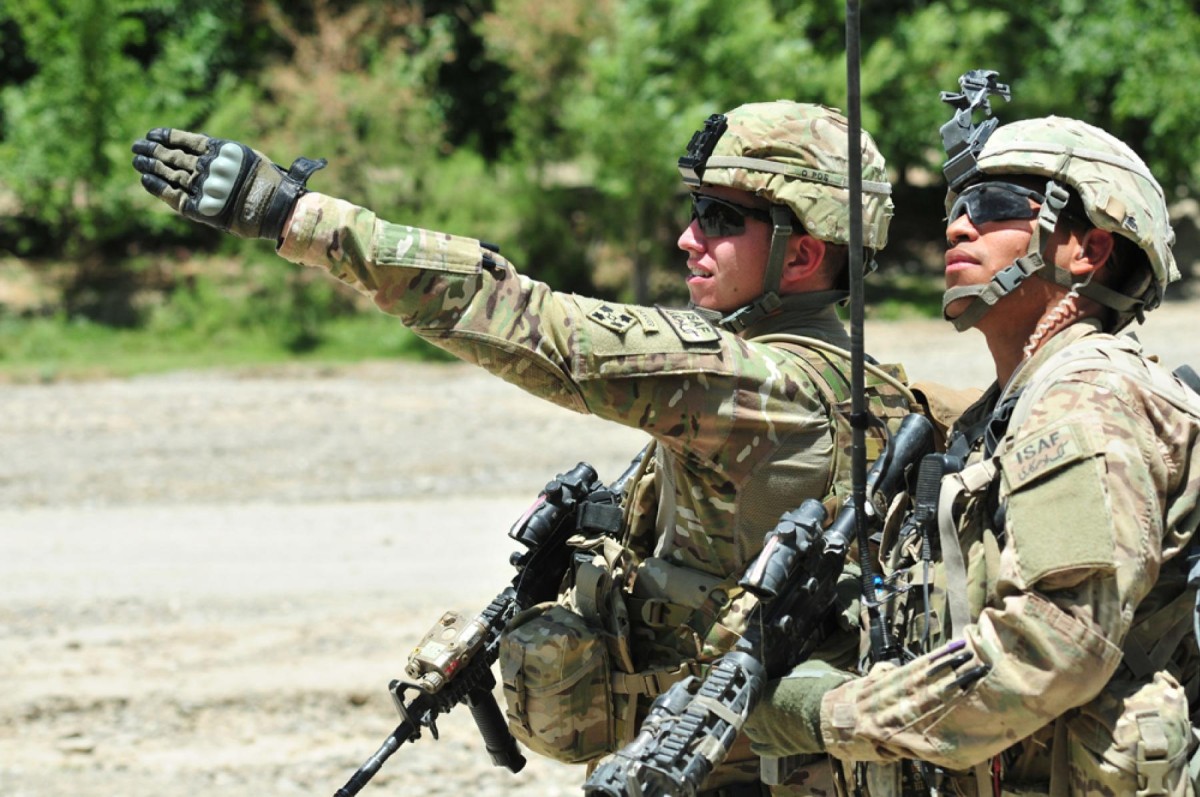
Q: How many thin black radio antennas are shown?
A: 1